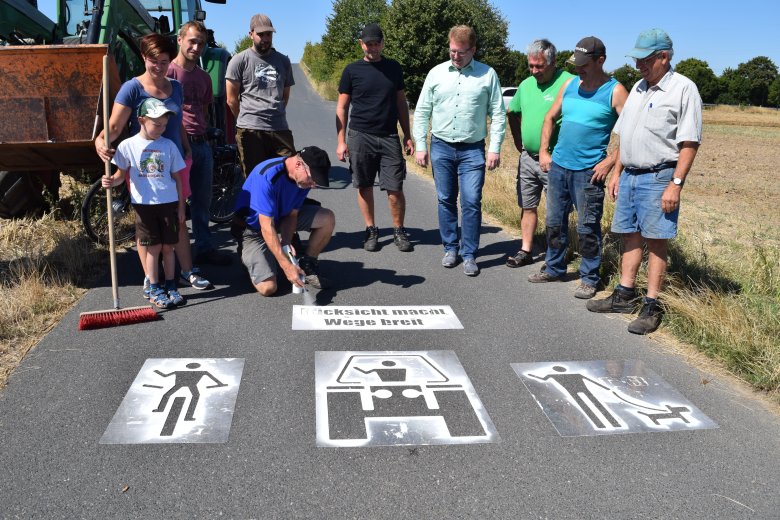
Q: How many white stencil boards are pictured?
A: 4